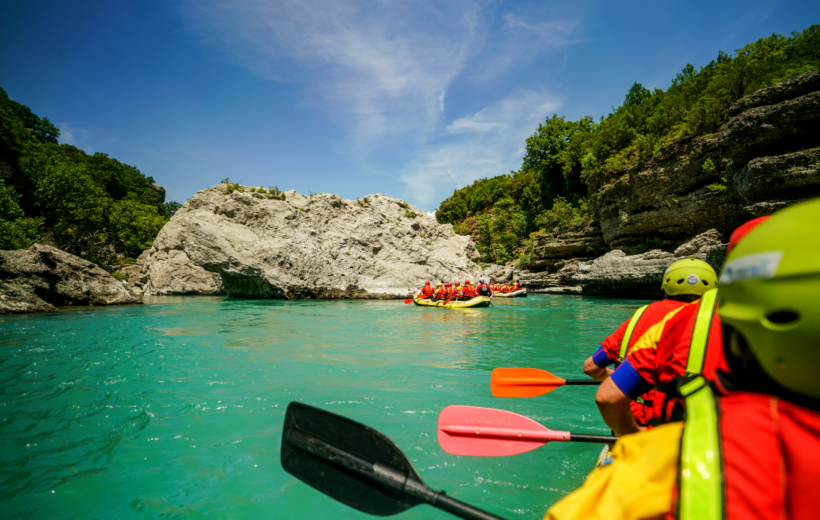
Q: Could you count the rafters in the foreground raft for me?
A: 3